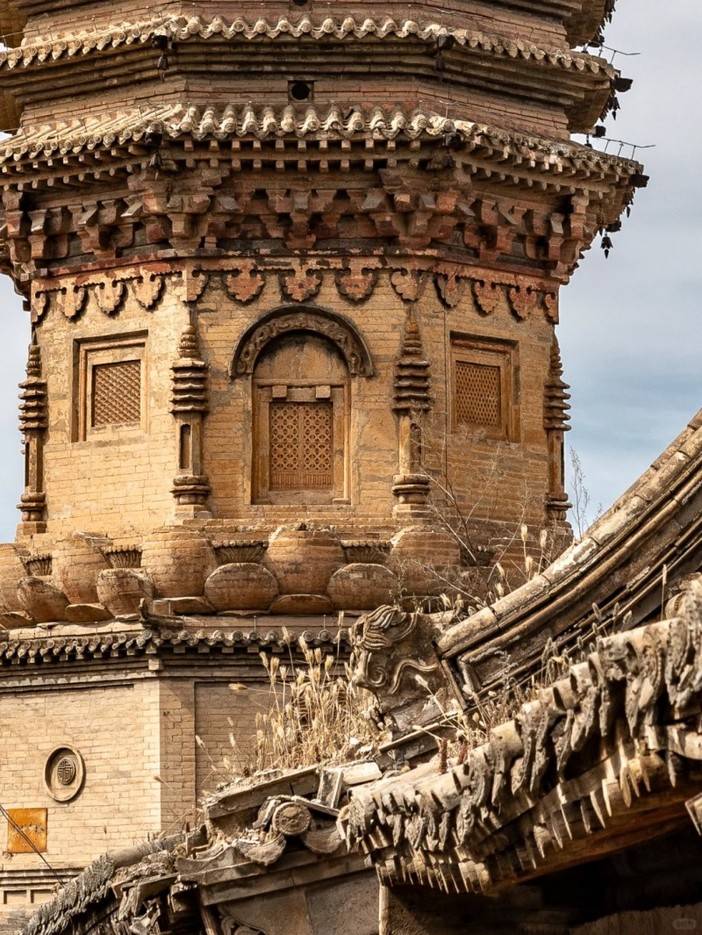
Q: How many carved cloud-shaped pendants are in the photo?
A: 13